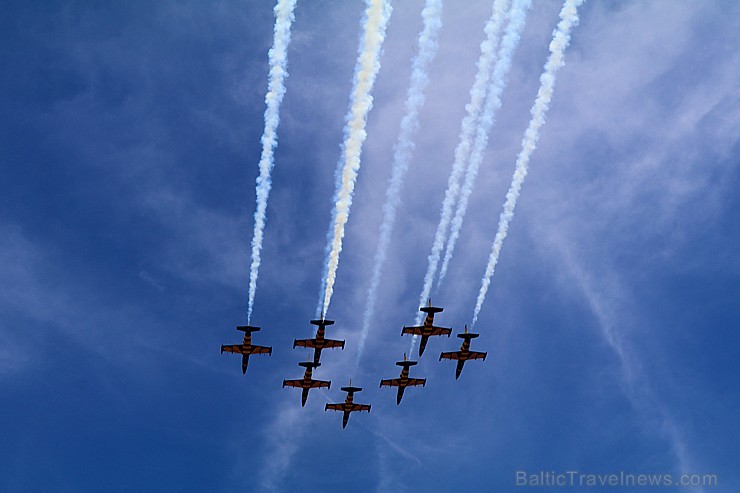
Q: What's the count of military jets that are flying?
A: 7